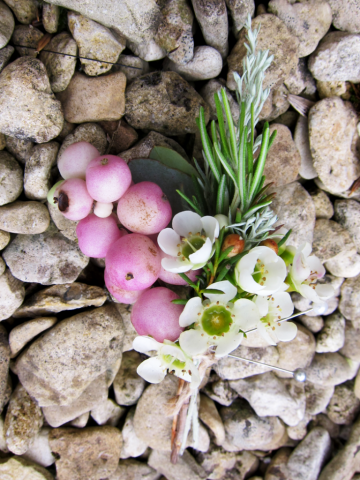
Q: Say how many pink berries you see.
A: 9